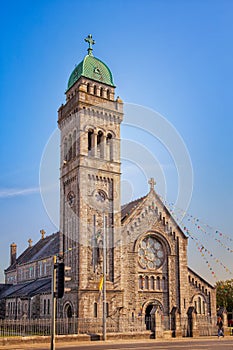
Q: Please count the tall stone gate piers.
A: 4